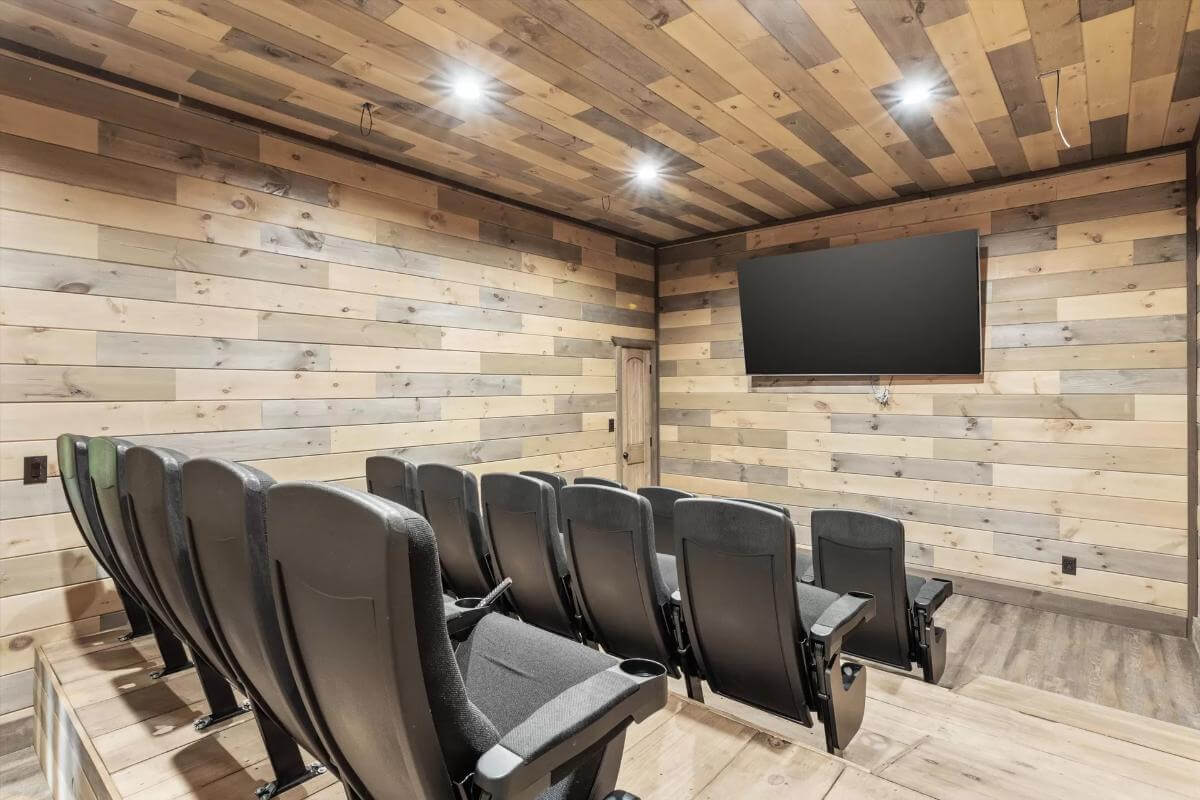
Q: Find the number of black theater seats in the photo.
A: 15